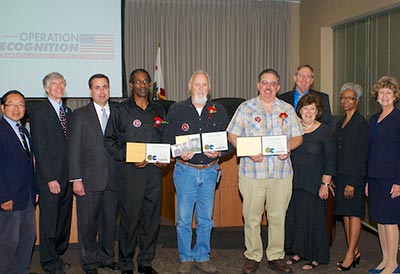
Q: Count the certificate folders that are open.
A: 3